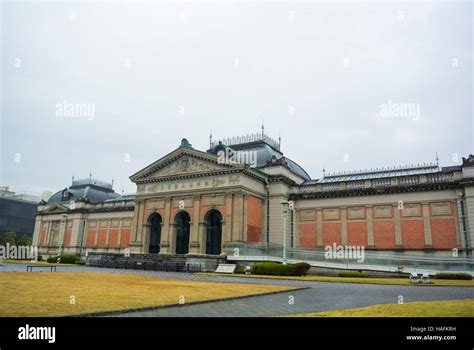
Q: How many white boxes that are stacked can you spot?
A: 0